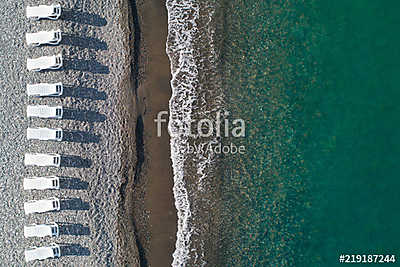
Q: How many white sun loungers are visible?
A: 11